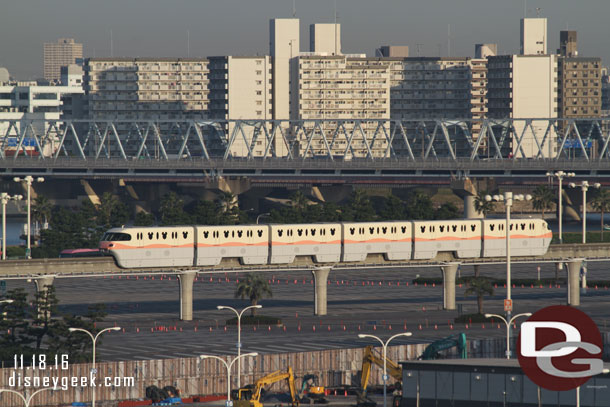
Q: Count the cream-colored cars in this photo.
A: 6